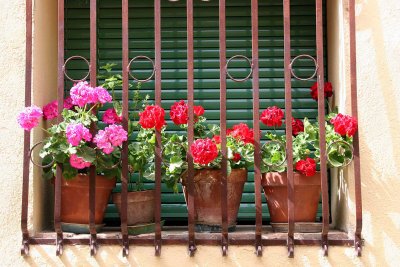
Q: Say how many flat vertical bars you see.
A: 11